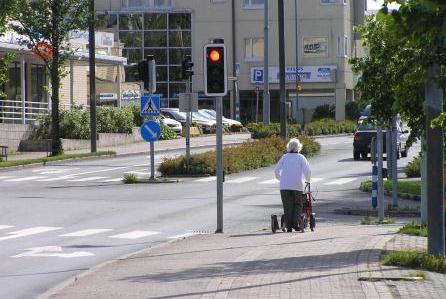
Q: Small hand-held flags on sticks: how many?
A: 0